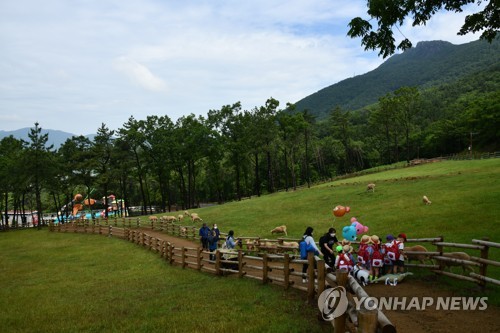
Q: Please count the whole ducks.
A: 0